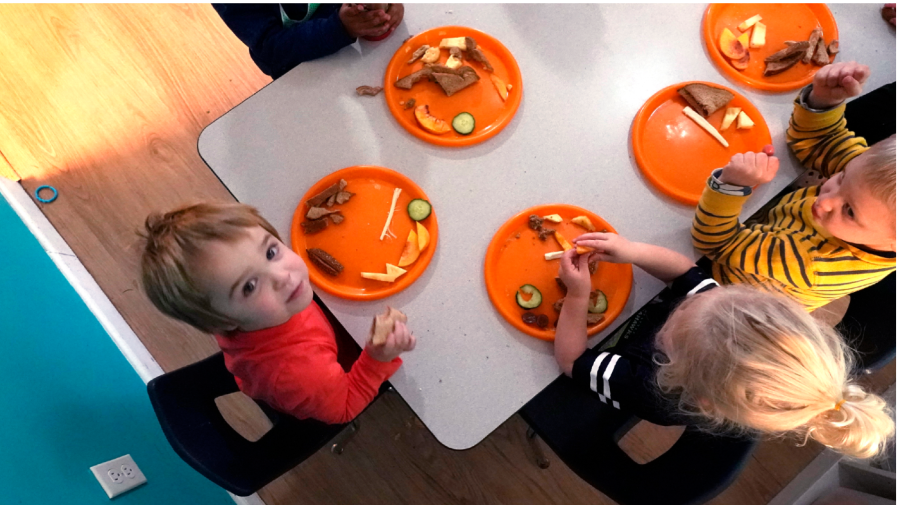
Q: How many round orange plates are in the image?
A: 5